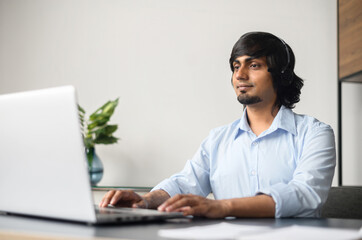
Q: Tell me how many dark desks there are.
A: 1